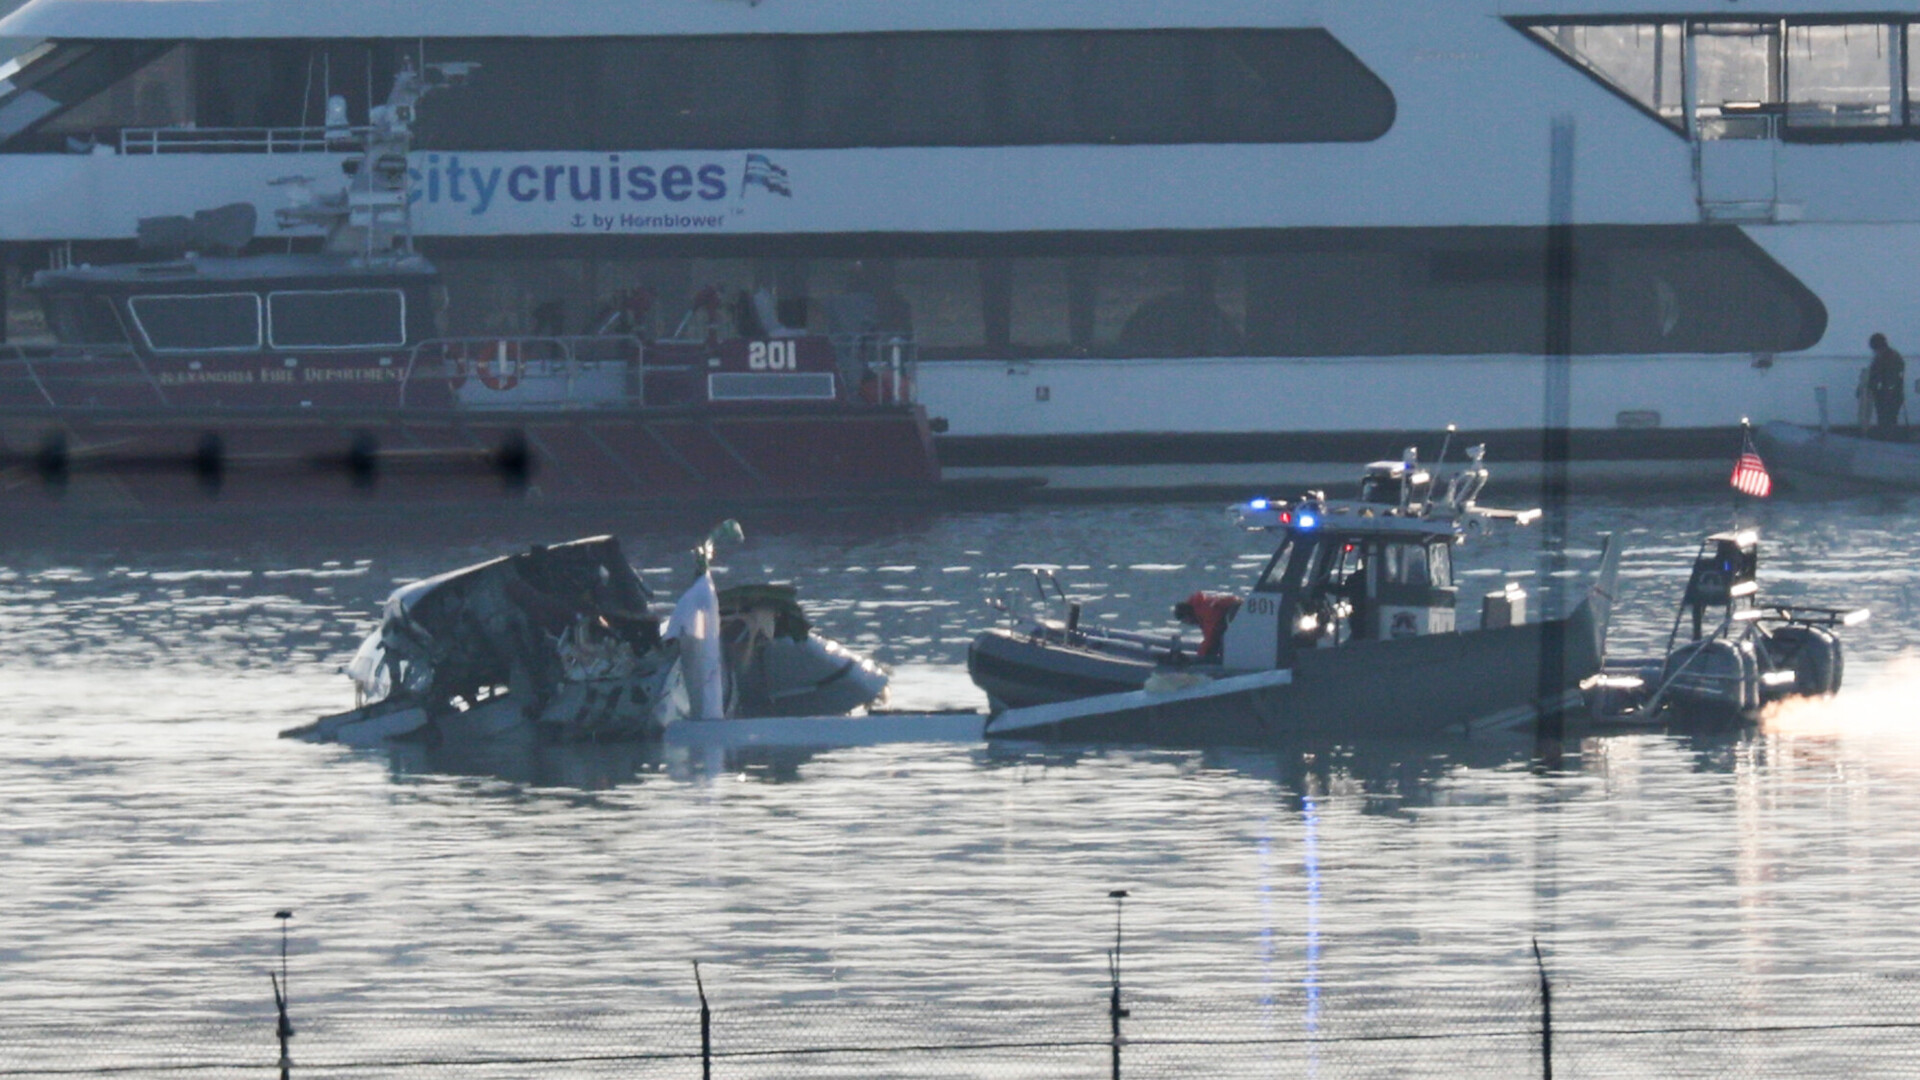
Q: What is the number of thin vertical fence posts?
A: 4